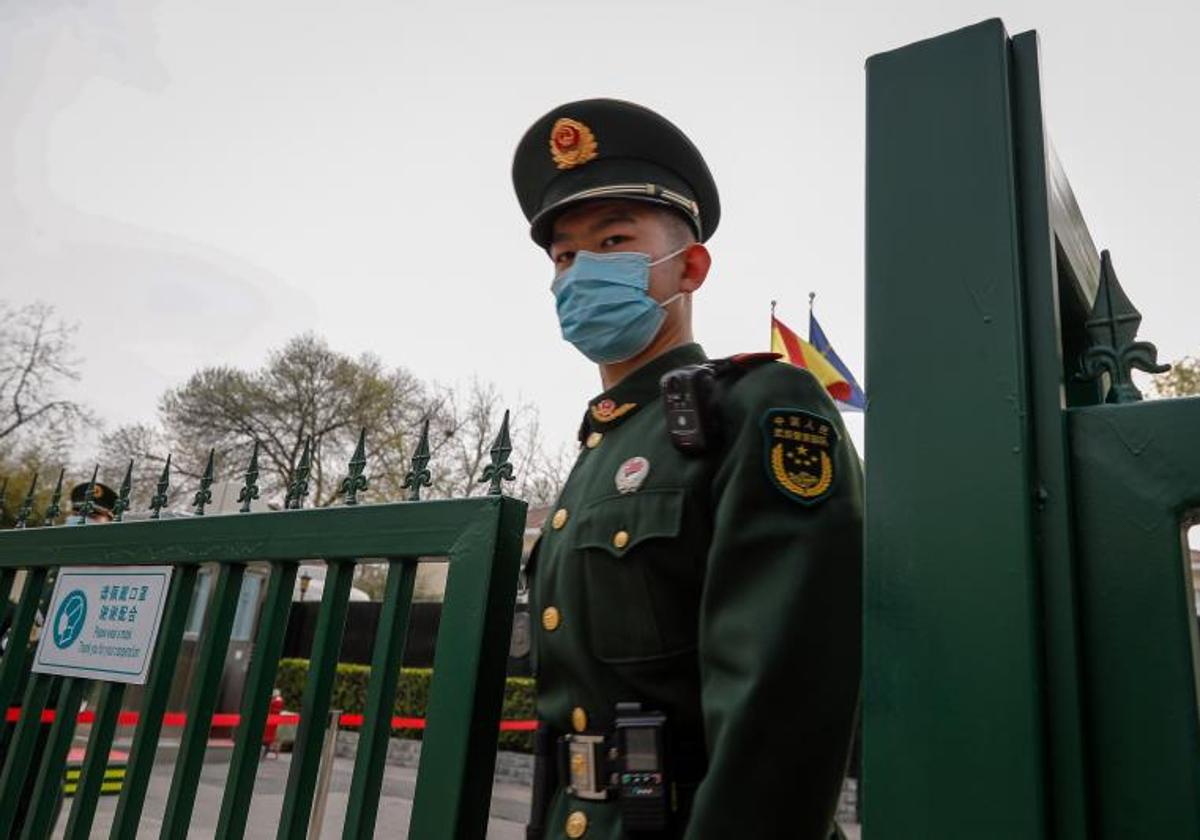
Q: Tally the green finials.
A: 13